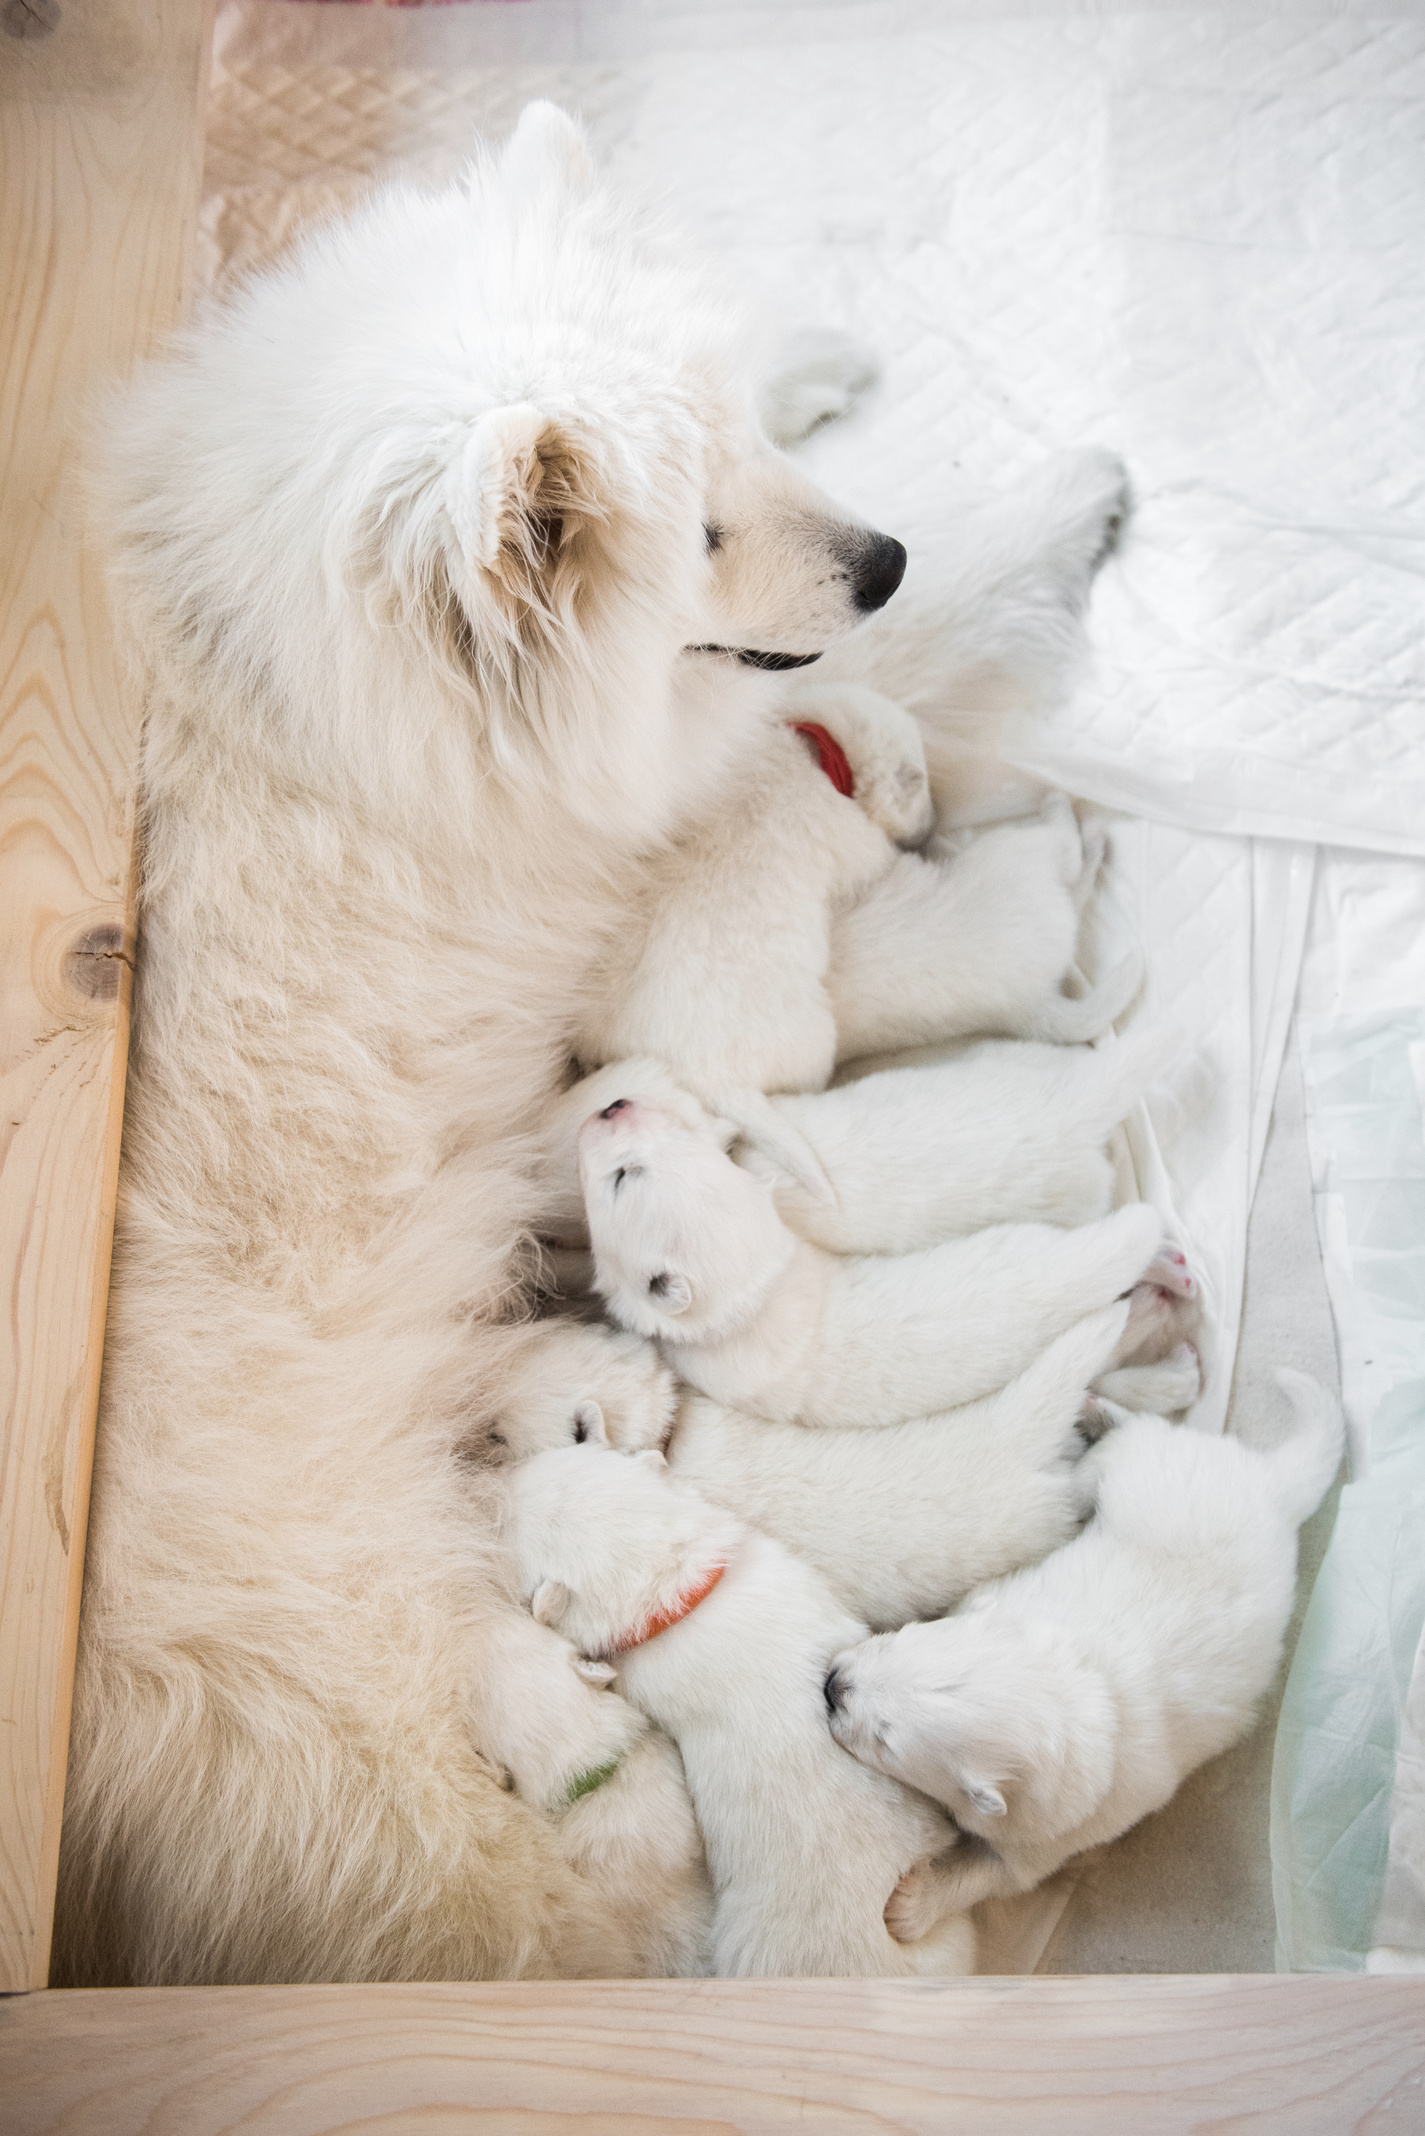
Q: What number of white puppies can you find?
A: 8